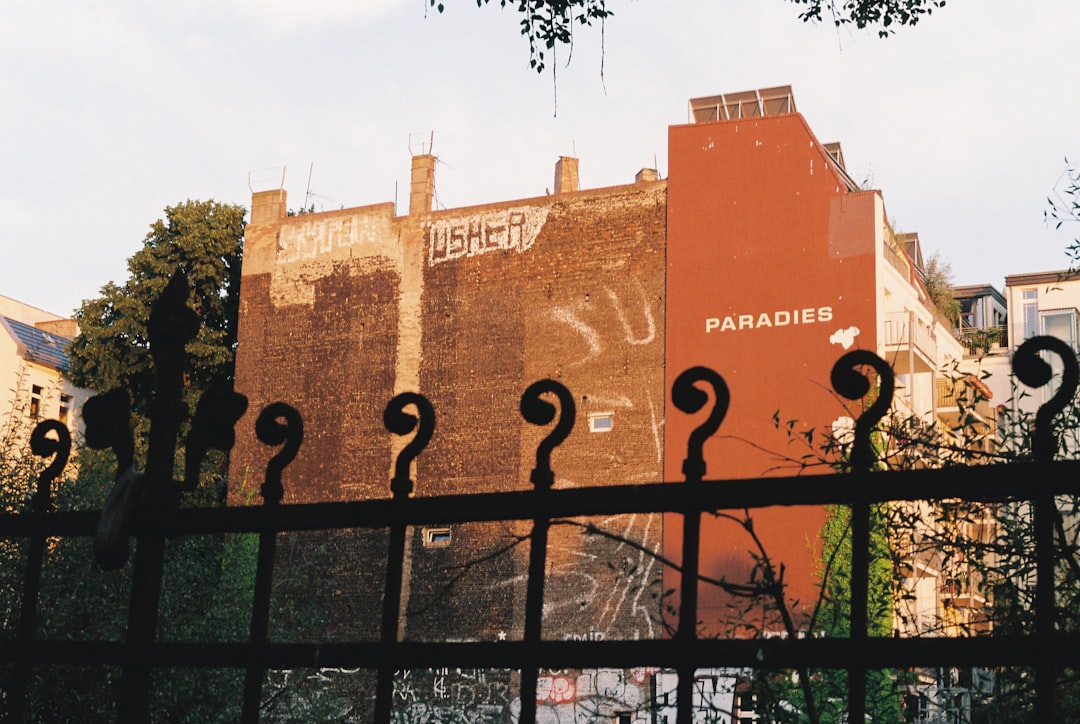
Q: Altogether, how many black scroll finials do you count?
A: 7